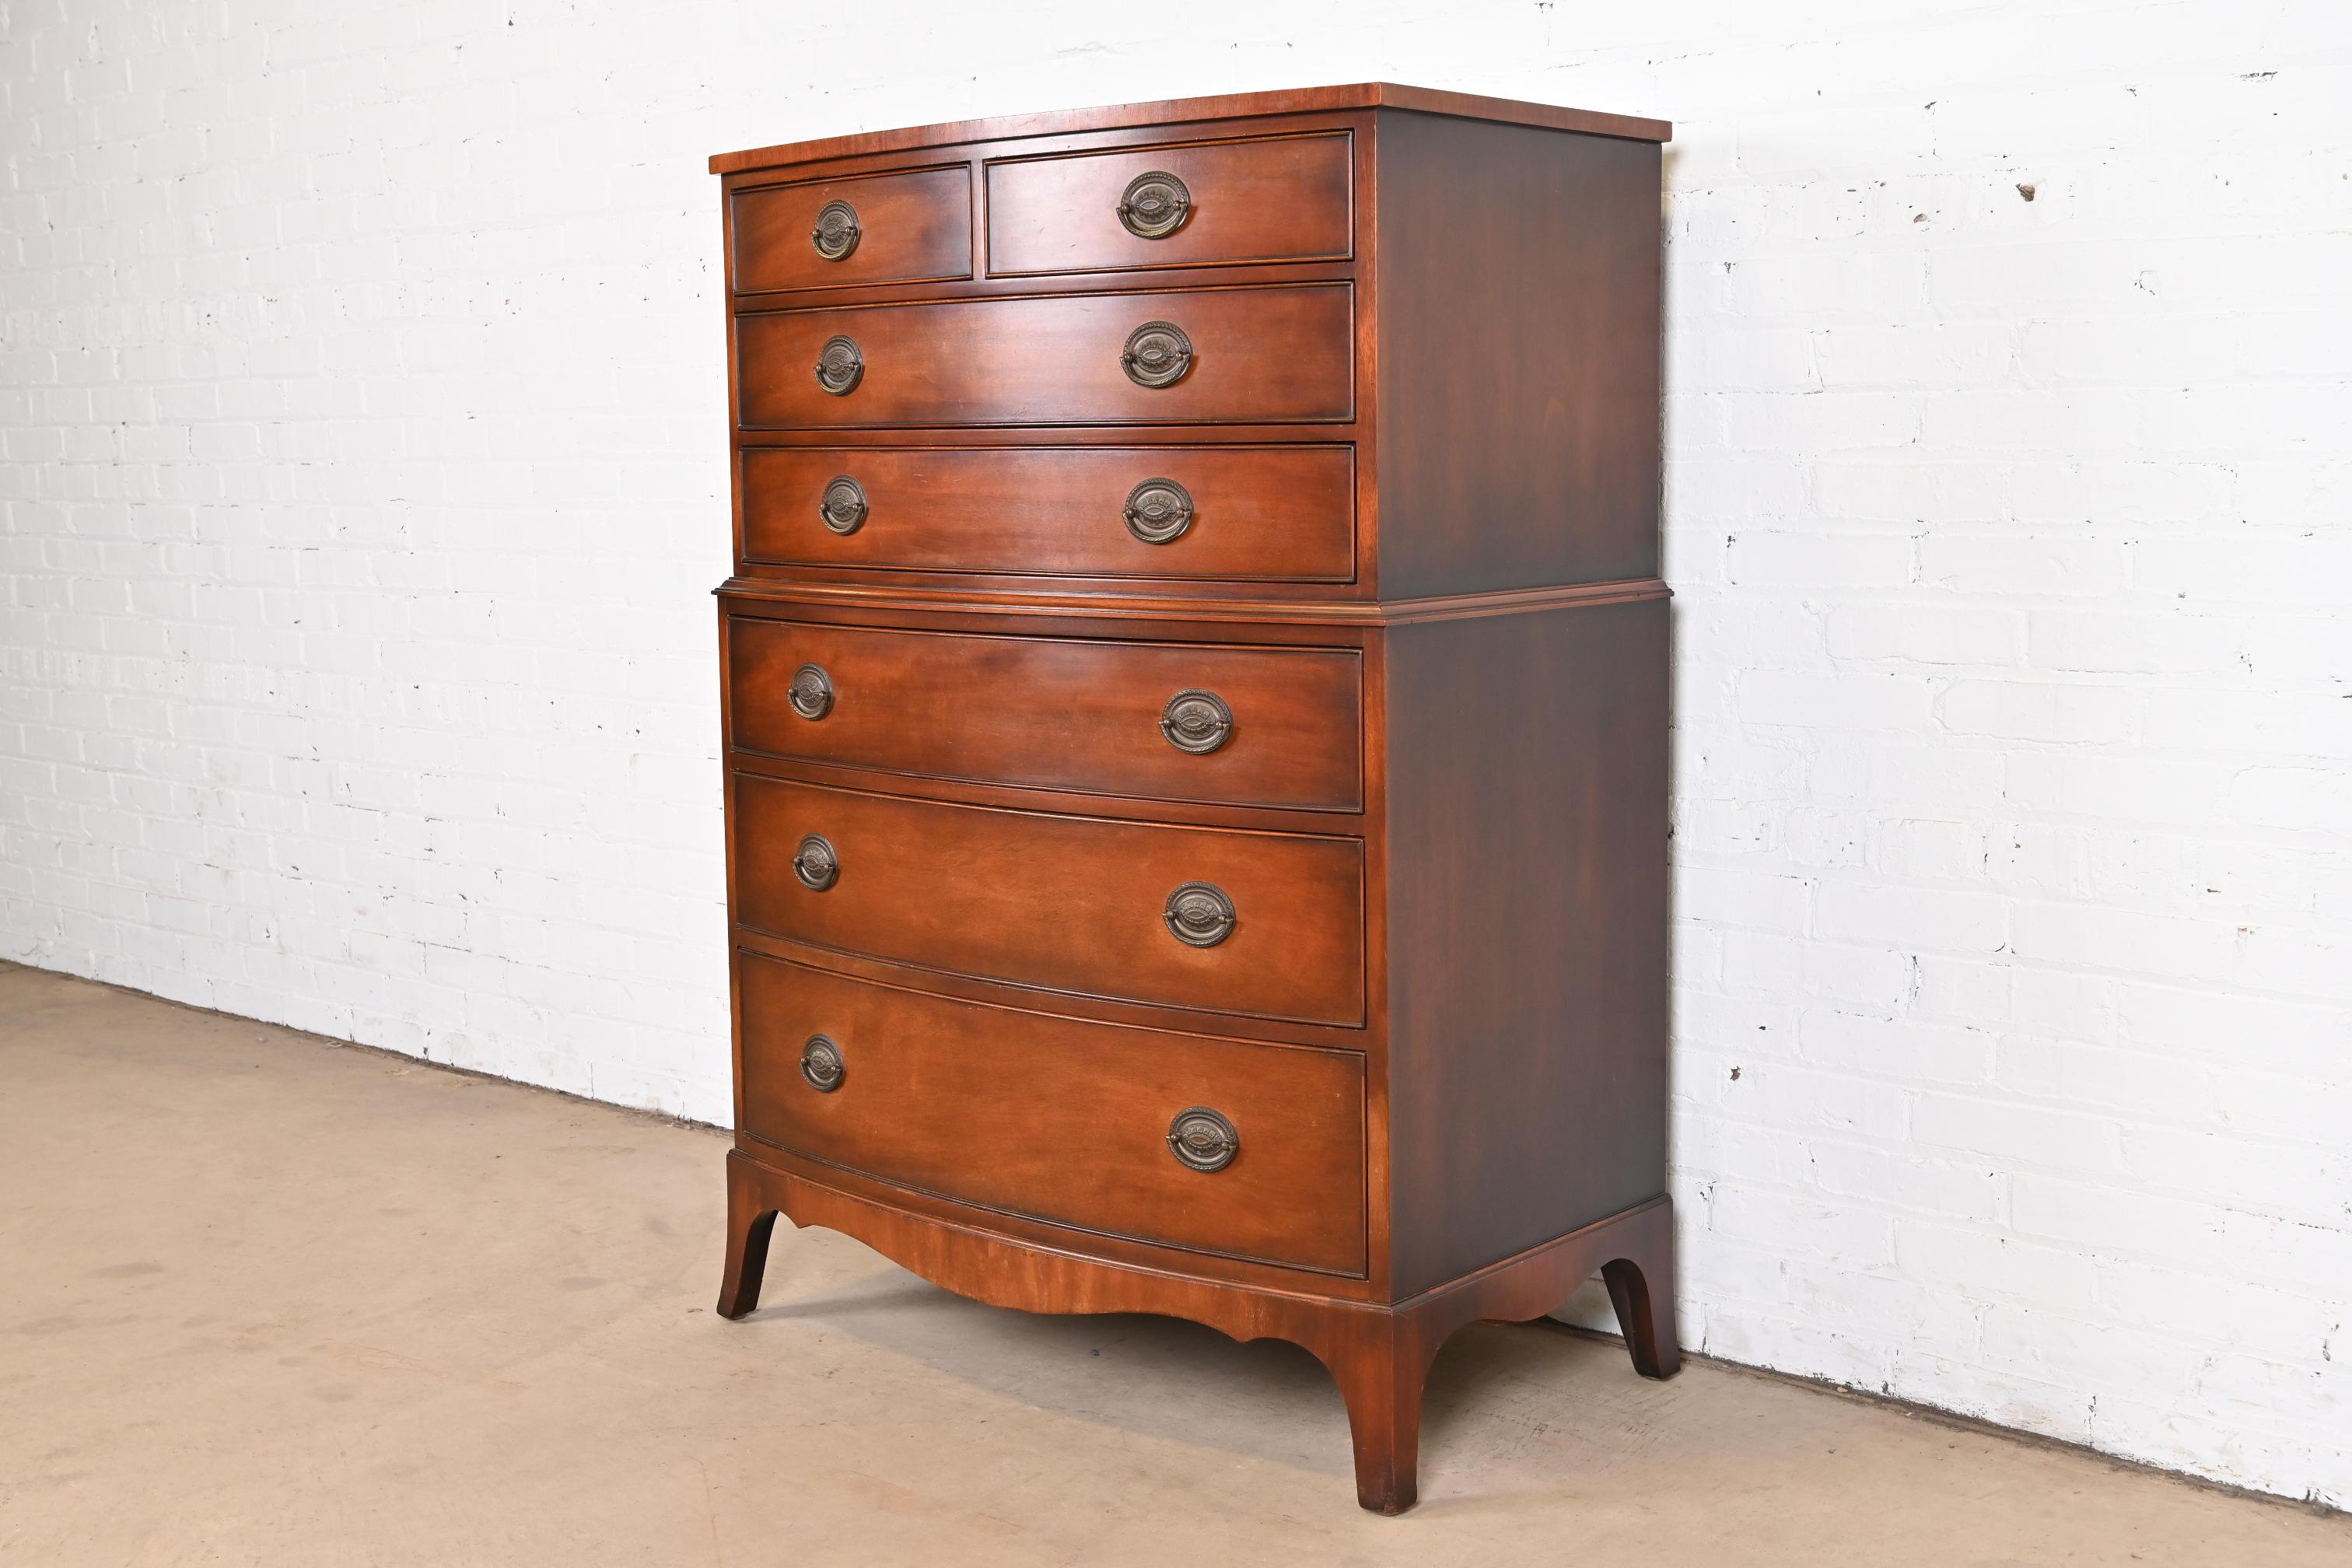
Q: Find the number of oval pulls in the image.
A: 12